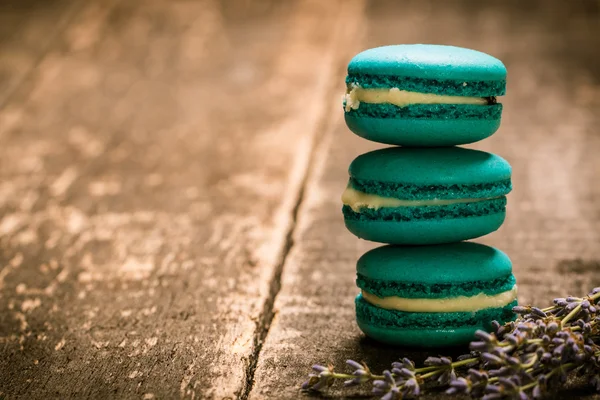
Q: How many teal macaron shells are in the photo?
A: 6